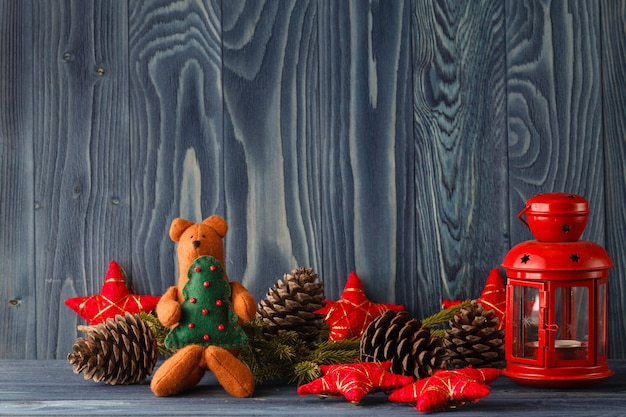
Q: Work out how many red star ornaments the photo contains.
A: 5